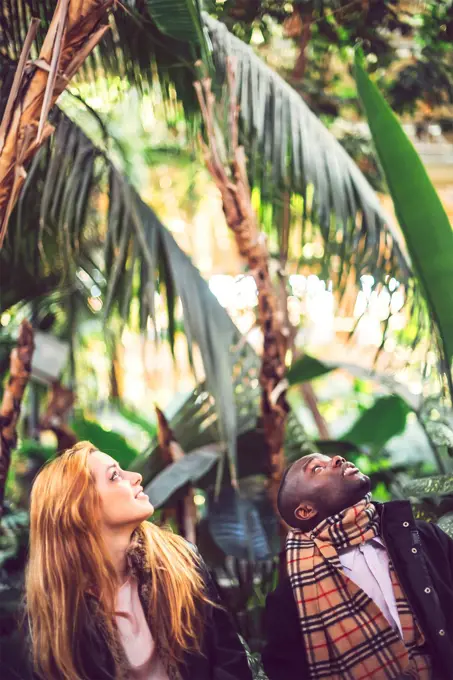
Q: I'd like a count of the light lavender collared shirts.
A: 1